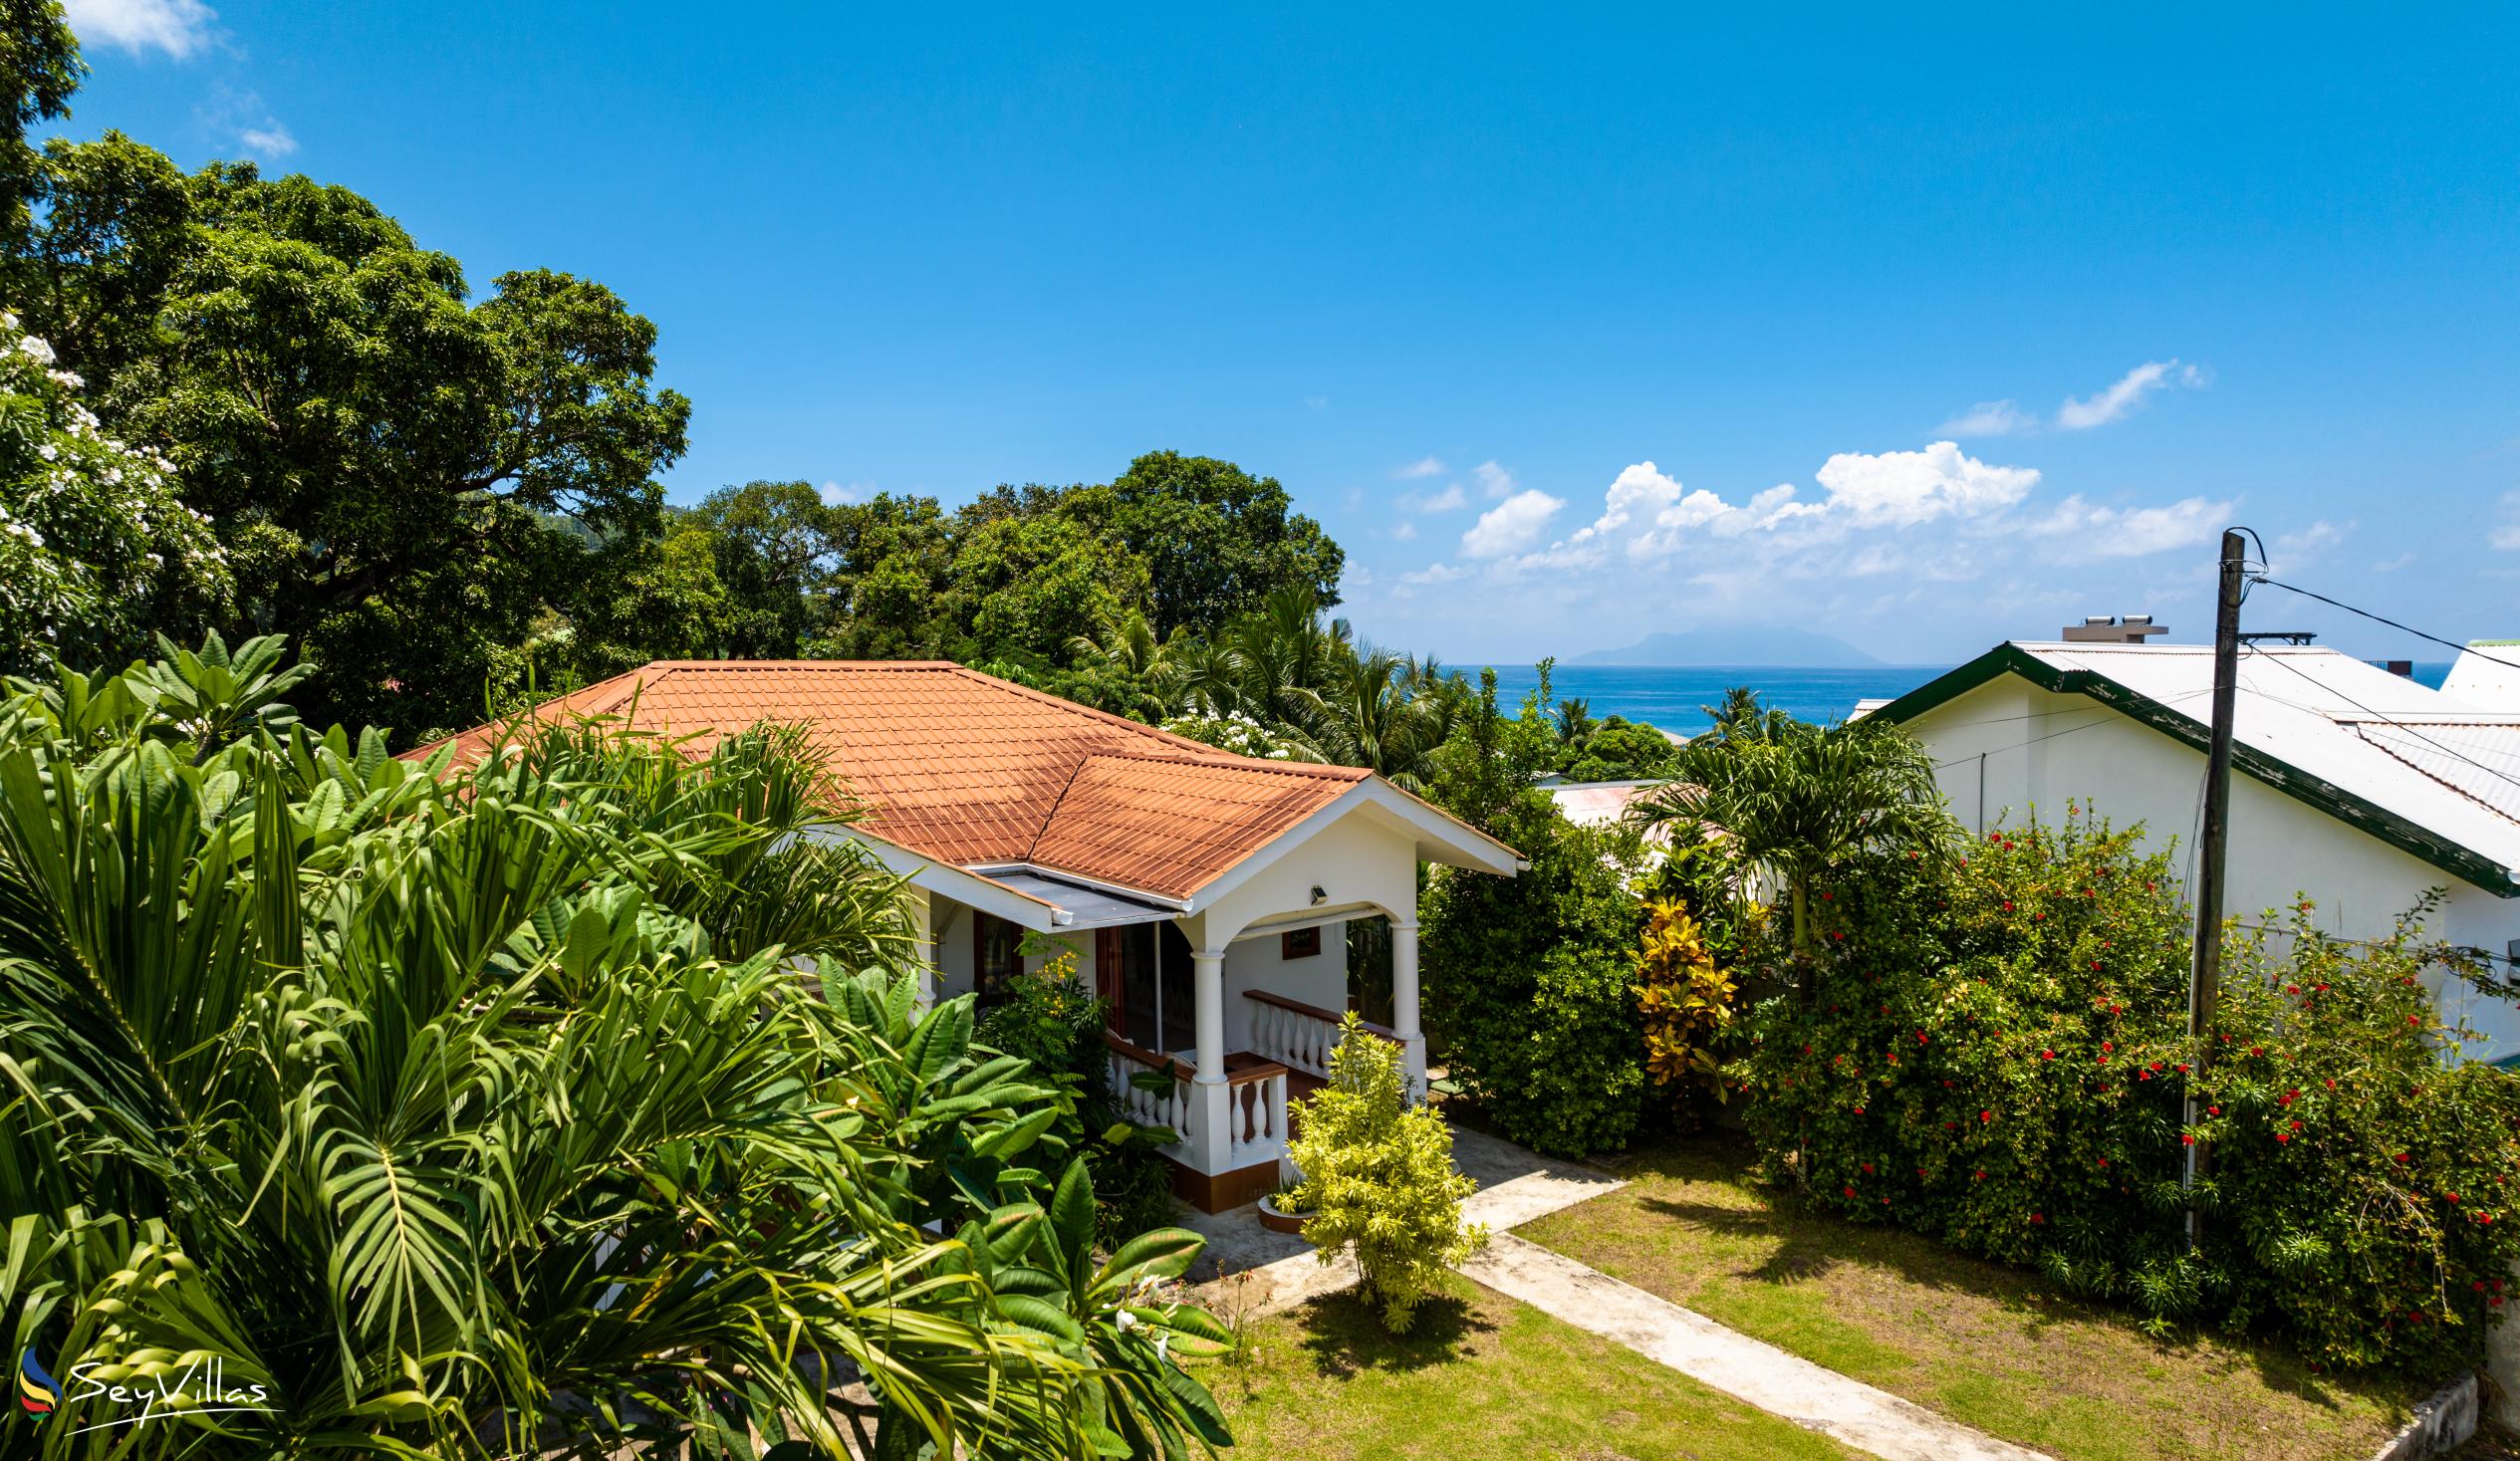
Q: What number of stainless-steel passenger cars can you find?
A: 0